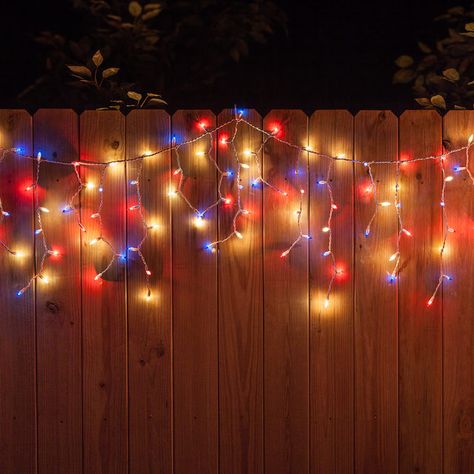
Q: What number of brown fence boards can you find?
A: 11